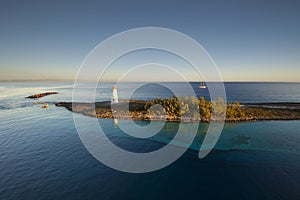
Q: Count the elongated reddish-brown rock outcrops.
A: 1